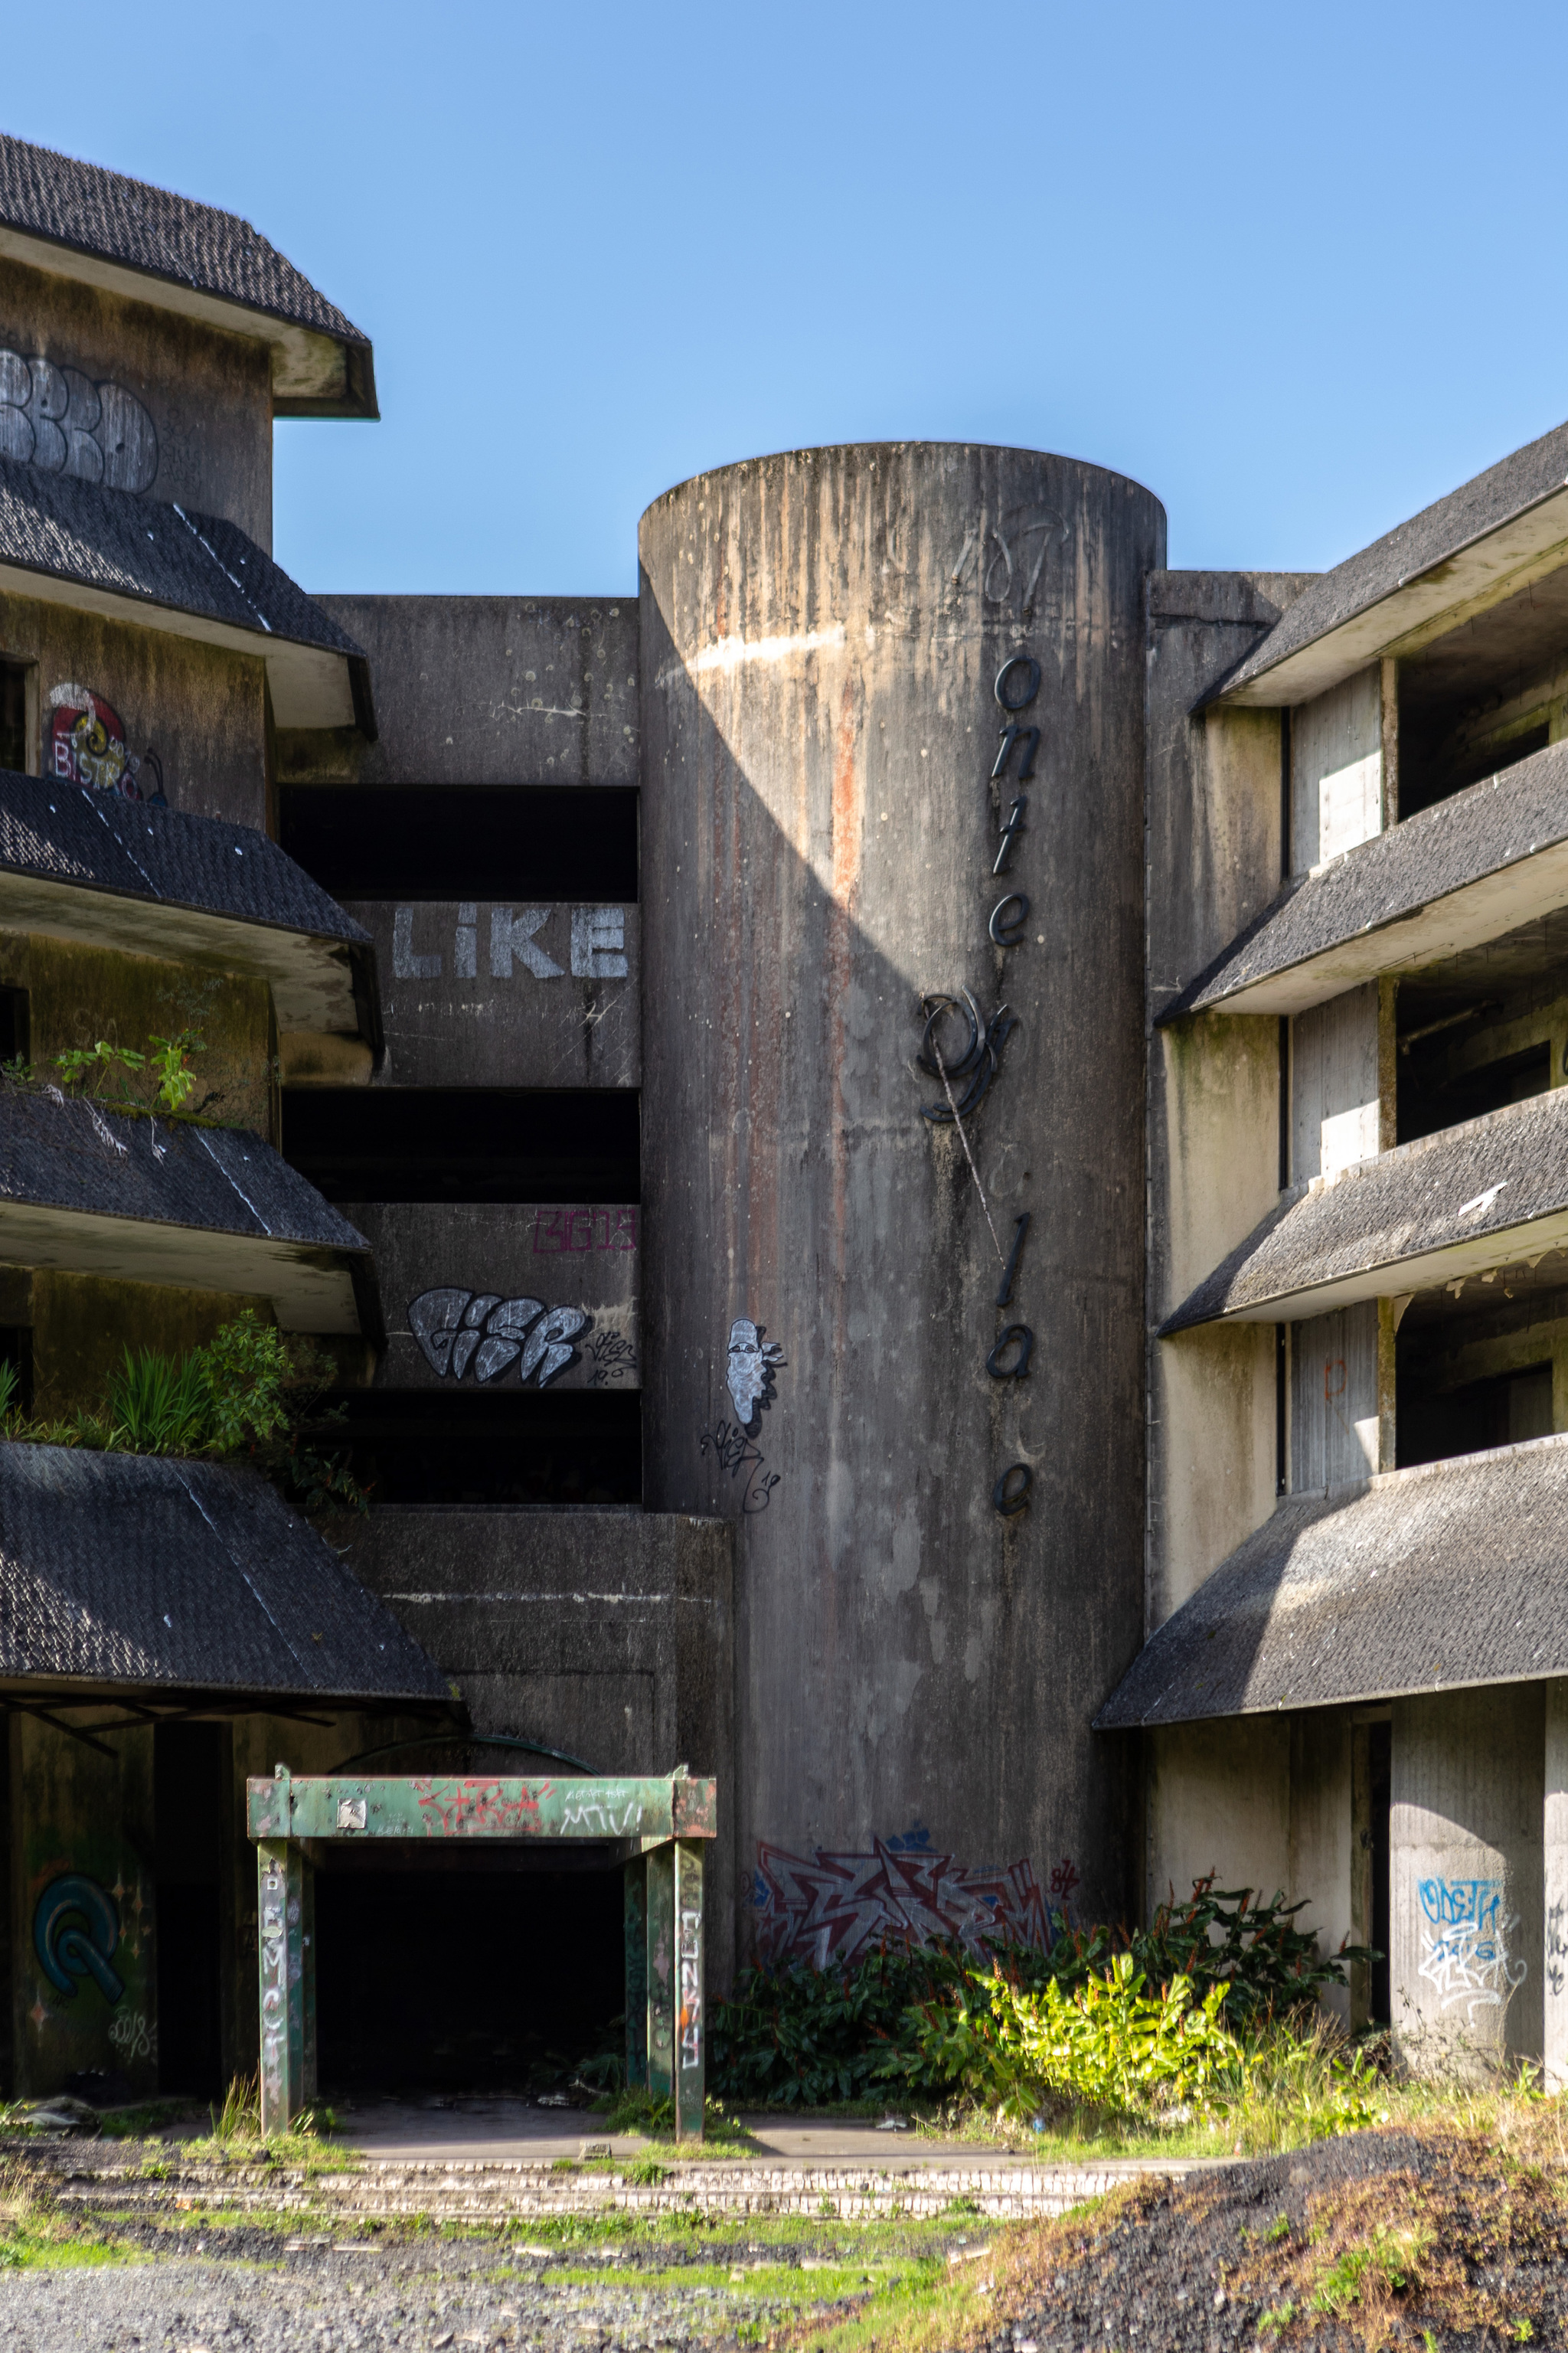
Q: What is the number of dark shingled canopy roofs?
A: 9